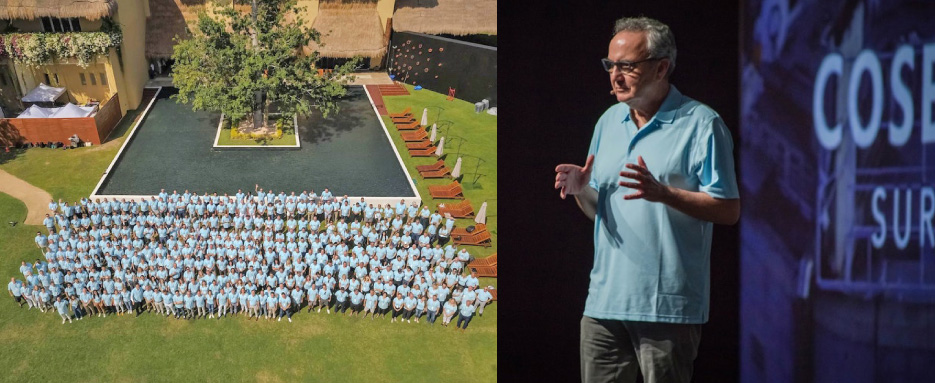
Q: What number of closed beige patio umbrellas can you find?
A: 5